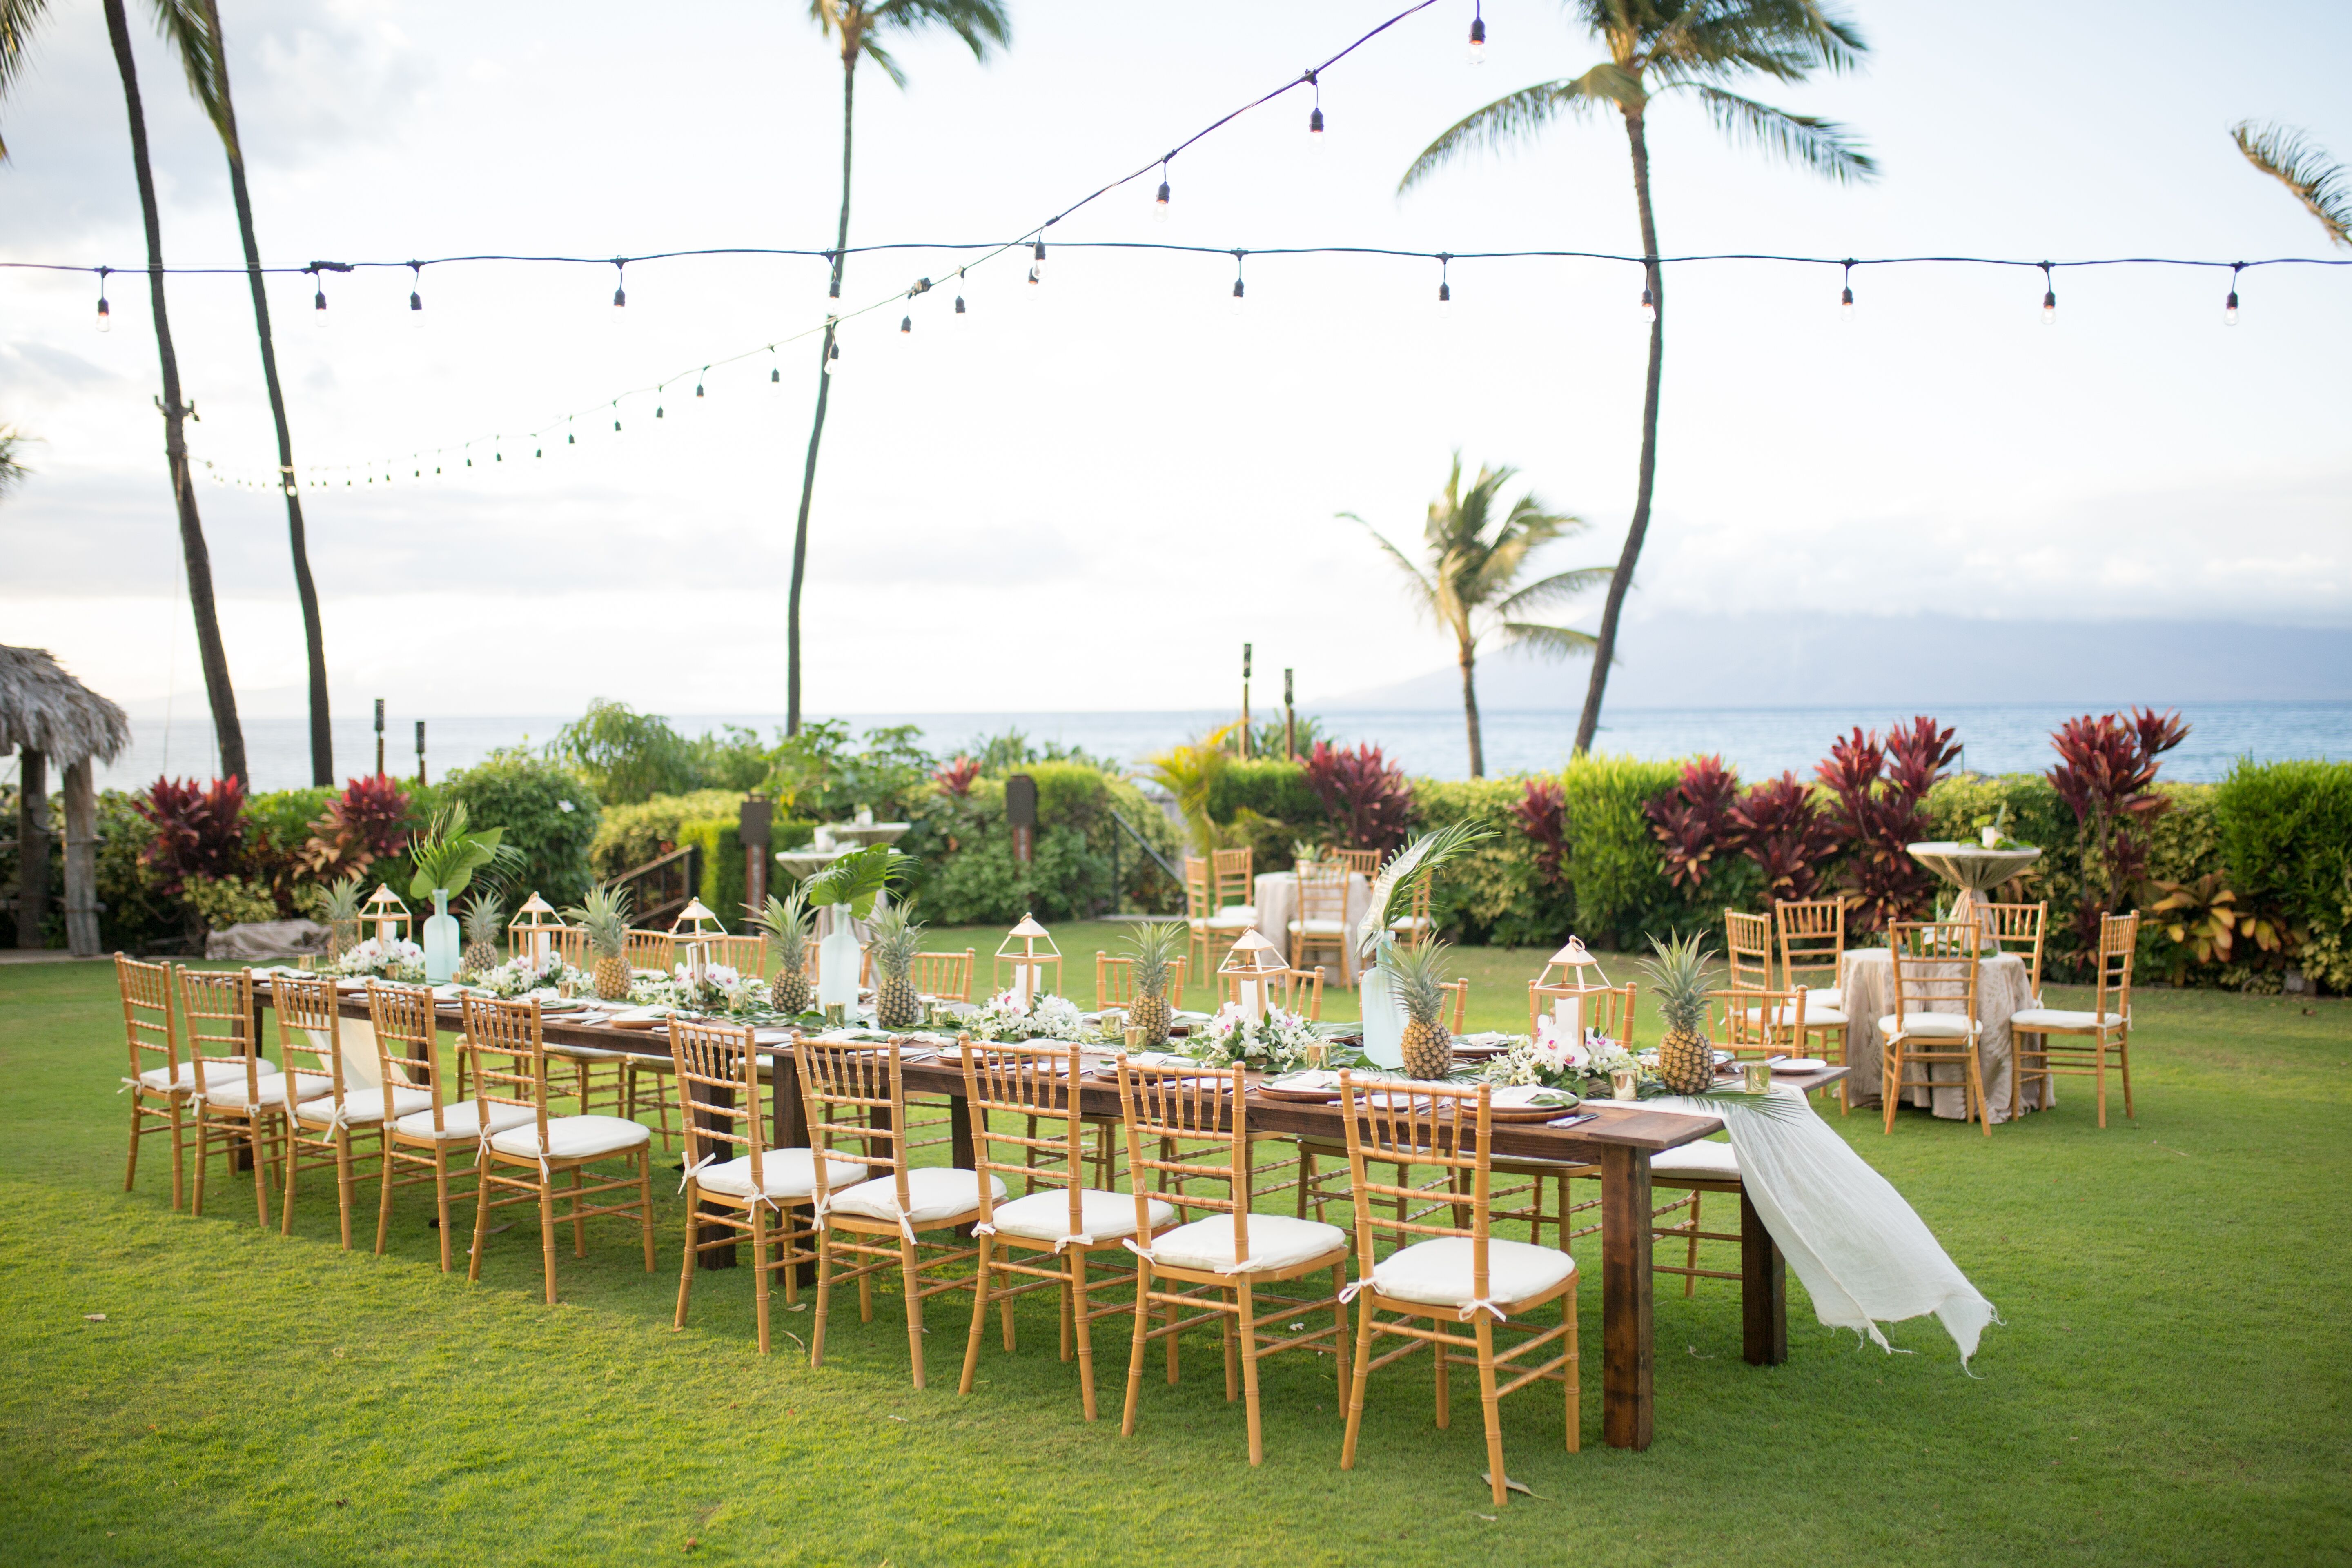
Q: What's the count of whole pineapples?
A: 8